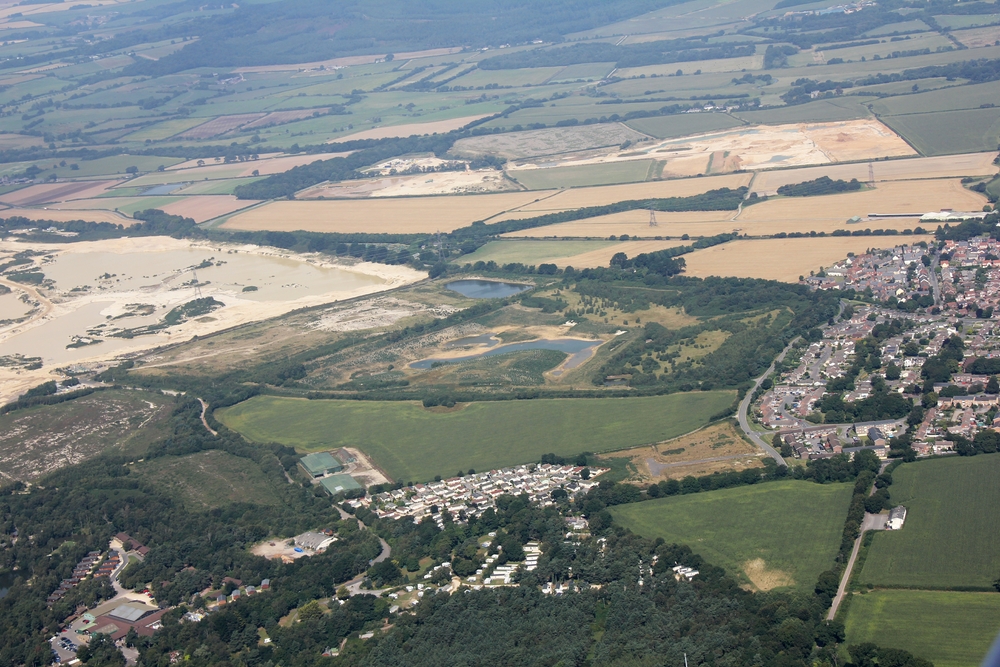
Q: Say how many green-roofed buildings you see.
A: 2